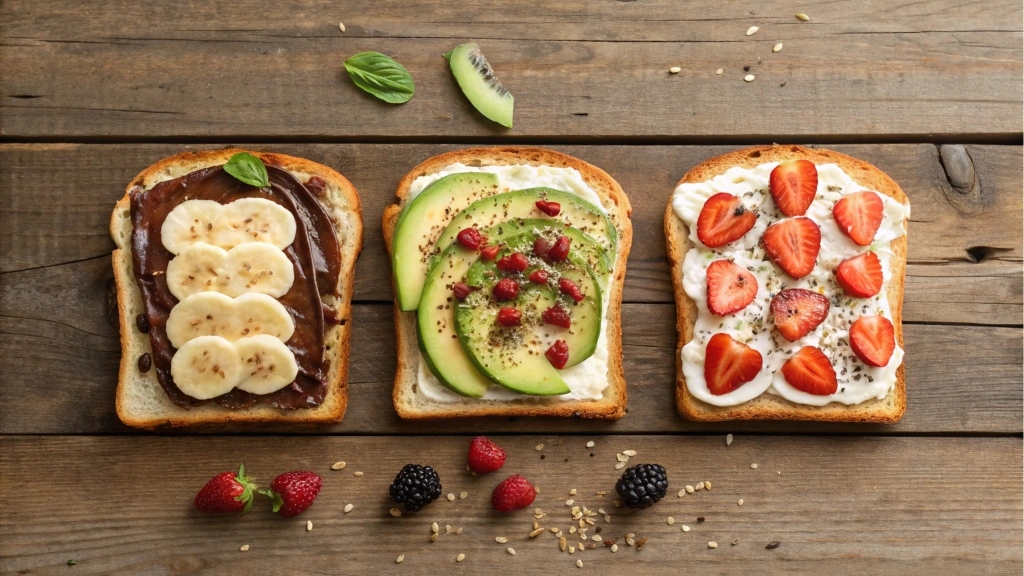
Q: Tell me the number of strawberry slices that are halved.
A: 10